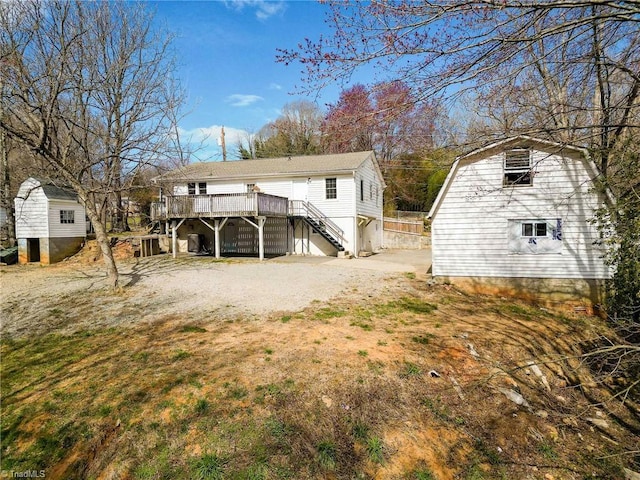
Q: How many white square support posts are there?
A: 3